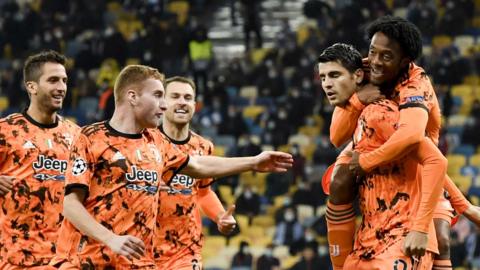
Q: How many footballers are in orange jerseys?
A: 5